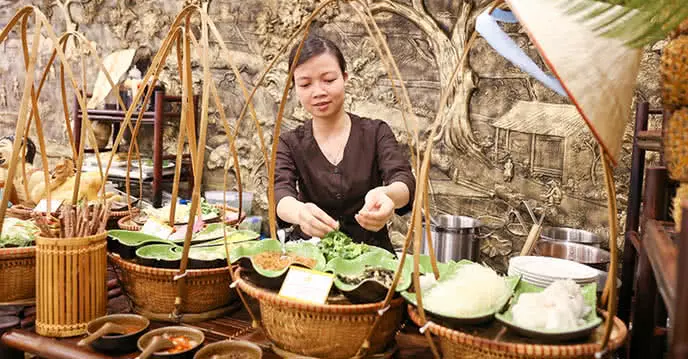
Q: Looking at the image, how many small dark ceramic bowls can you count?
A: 3